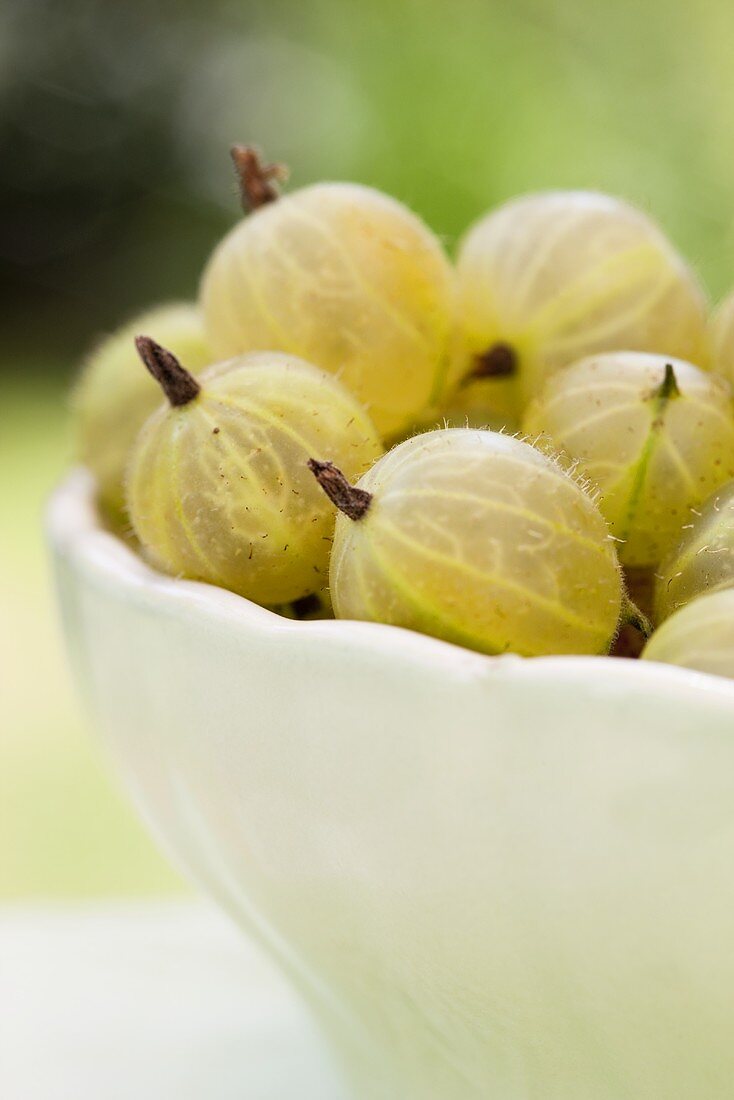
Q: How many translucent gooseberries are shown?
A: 9